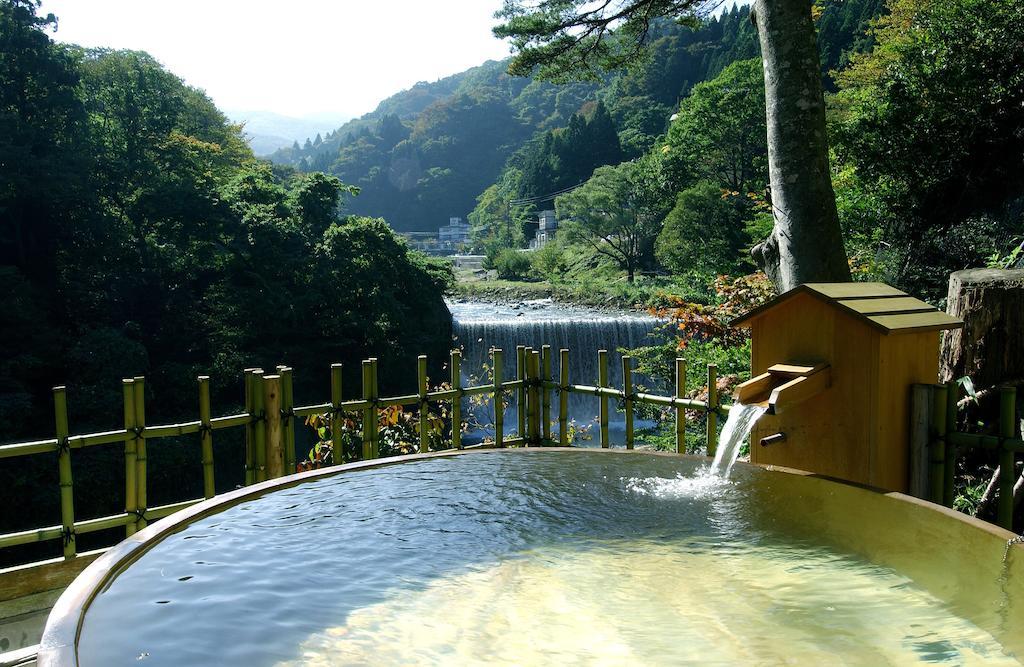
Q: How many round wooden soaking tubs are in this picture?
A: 1